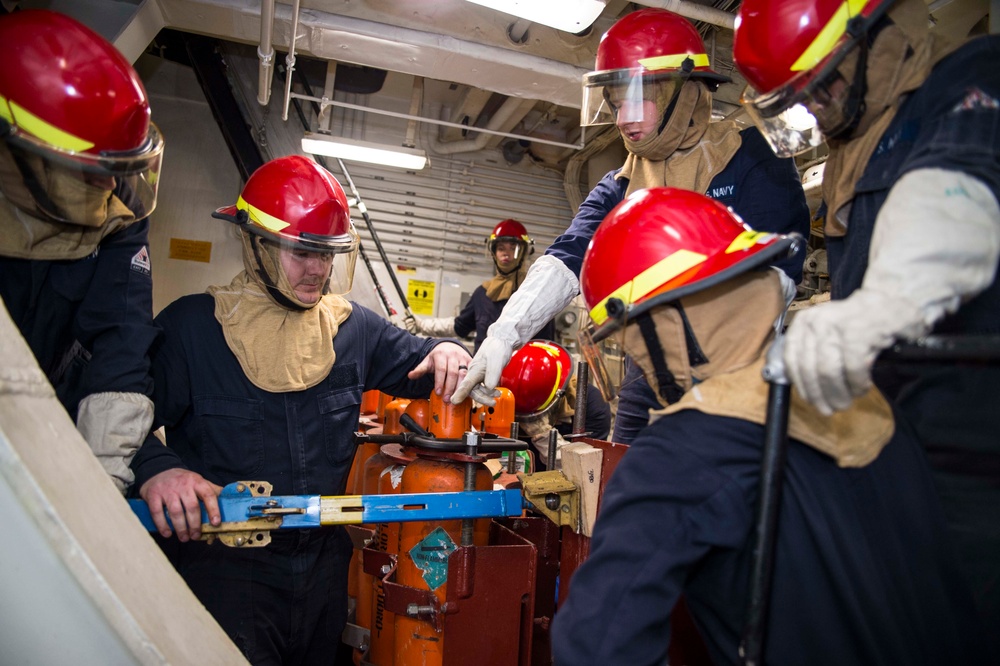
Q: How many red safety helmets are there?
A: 7